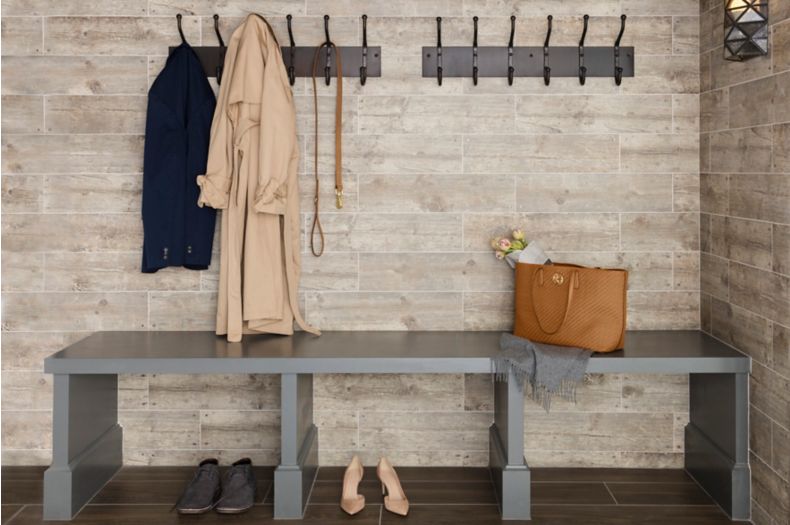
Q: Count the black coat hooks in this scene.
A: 11